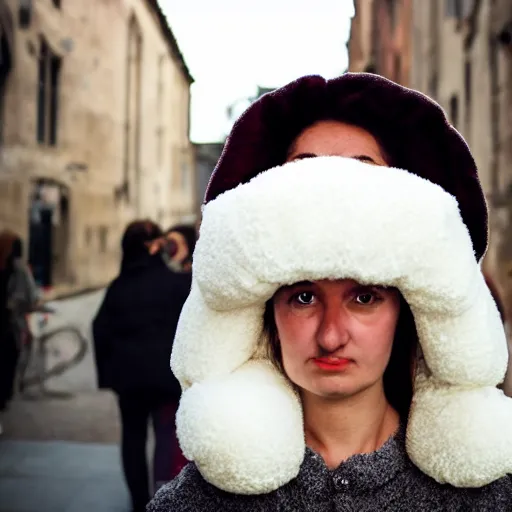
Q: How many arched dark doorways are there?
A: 1